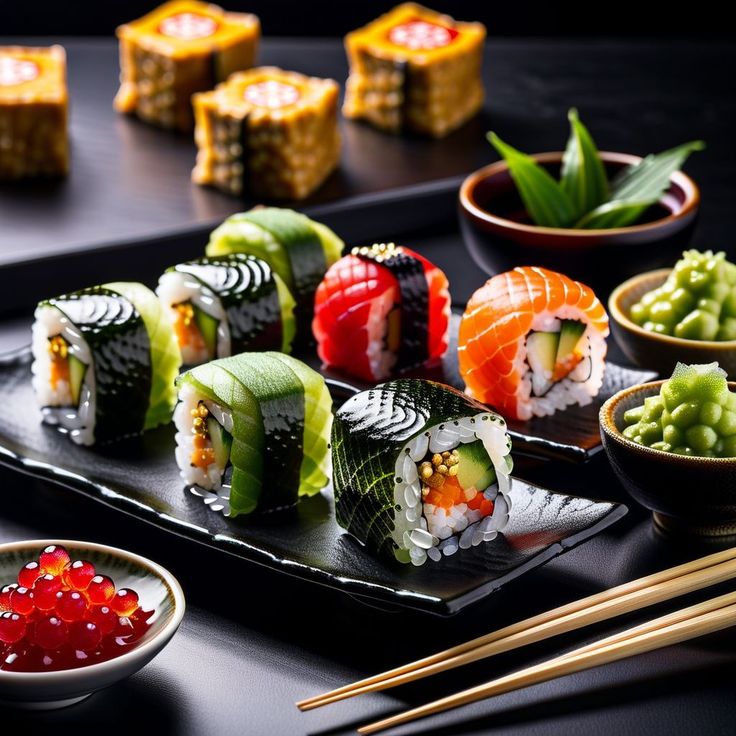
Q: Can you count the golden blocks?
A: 4